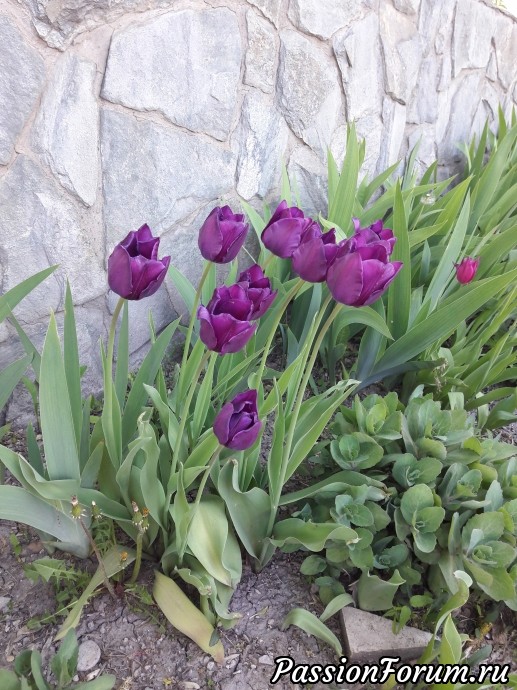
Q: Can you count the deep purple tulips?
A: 9